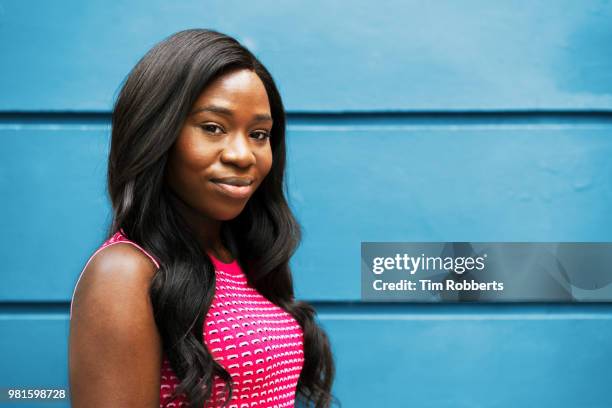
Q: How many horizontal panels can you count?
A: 3